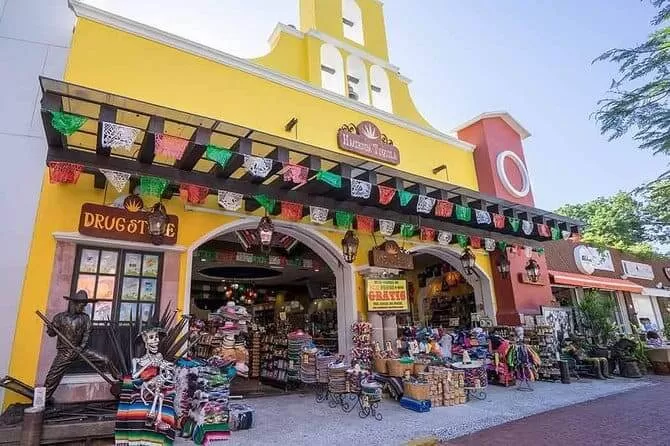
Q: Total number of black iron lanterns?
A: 6